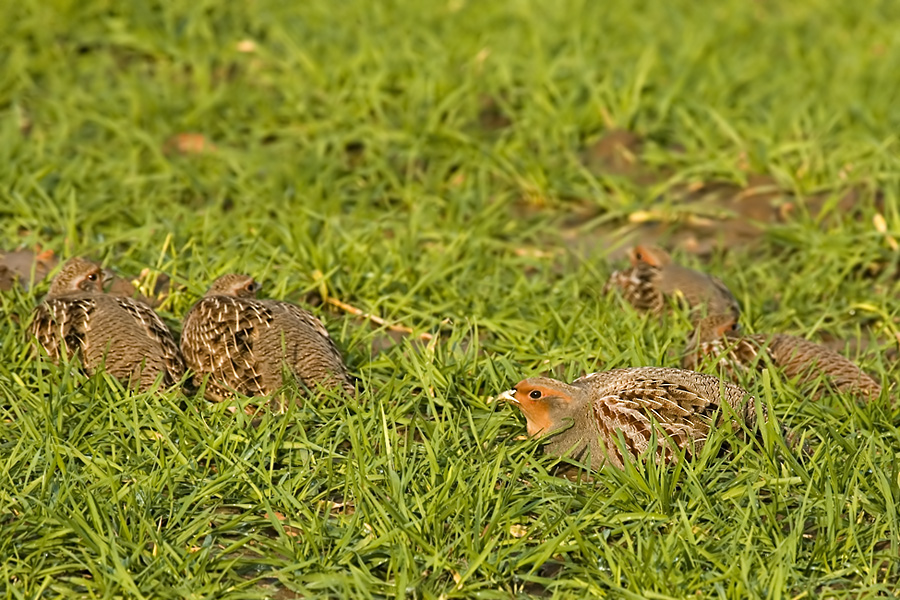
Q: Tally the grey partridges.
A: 5